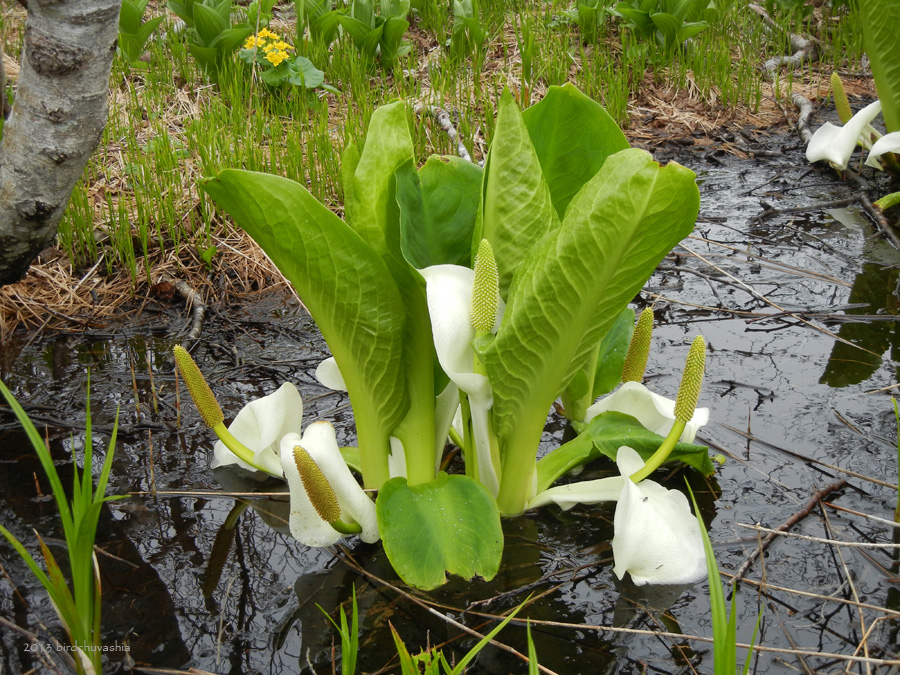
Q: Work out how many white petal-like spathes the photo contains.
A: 8